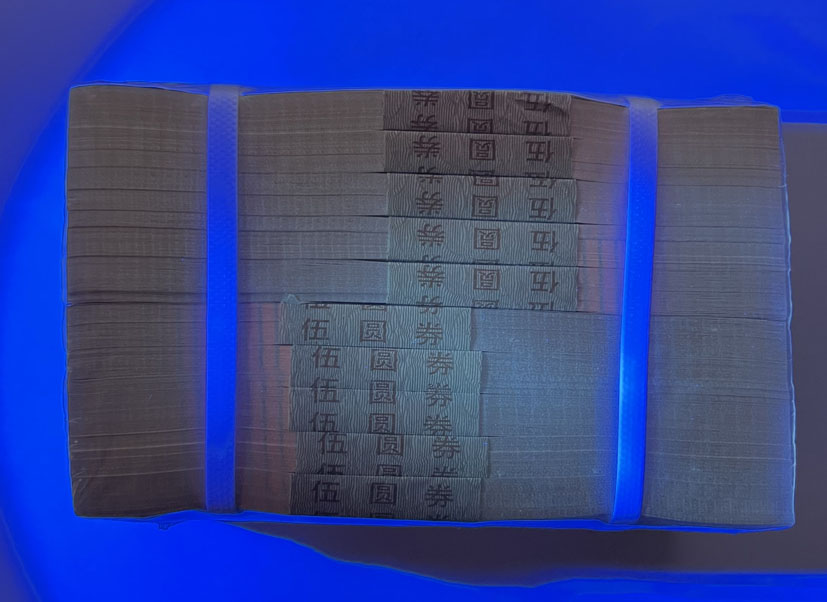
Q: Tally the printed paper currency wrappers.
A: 10